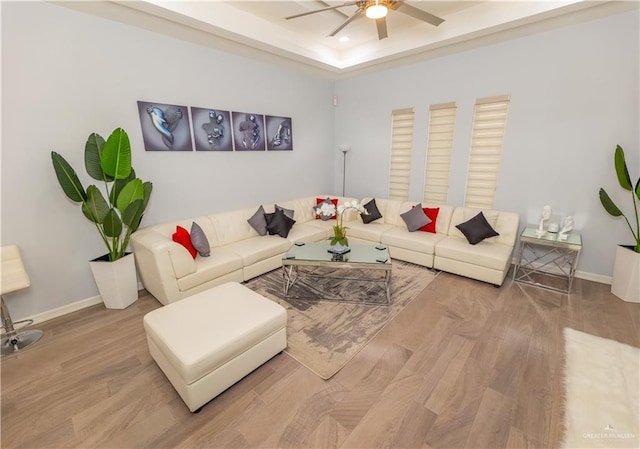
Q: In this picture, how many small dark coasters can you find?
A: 4